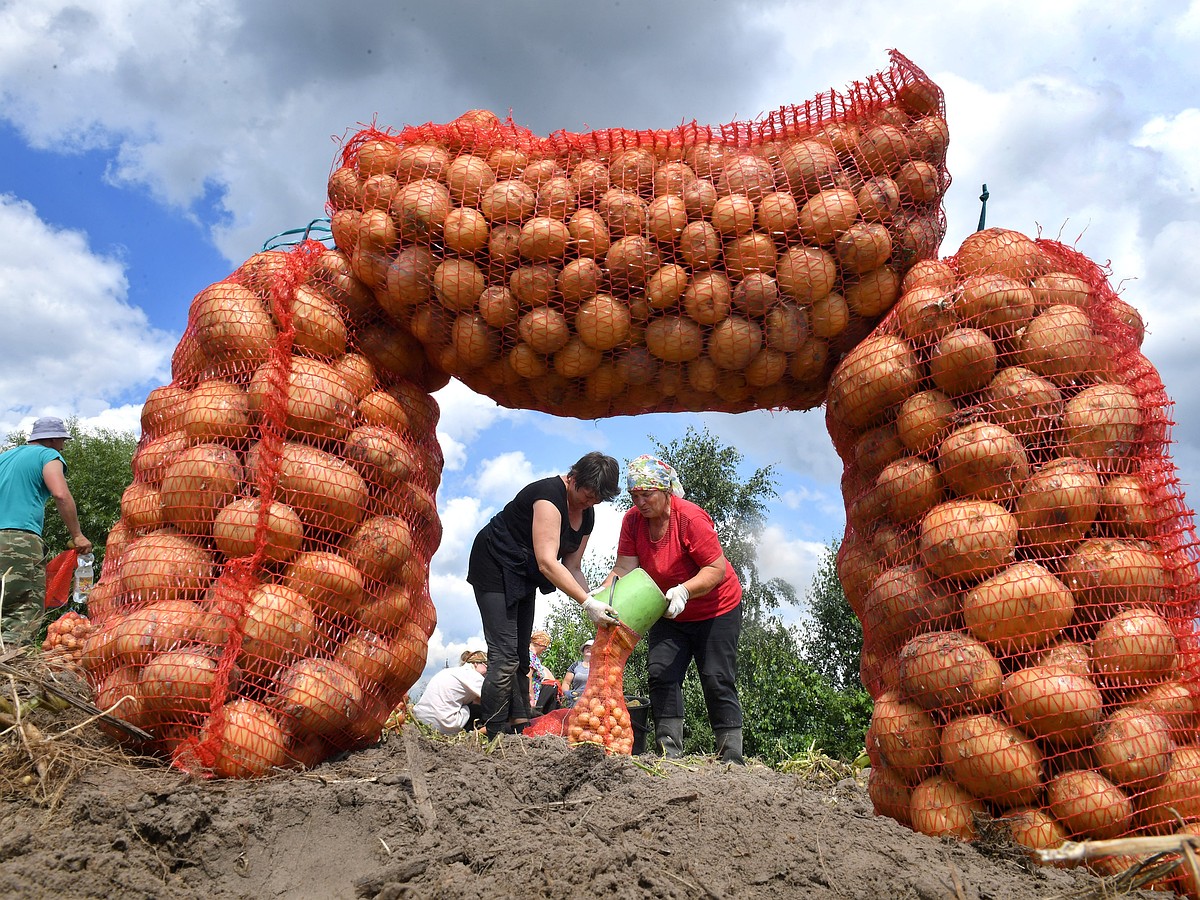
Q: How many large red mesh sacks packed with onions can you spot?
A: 3